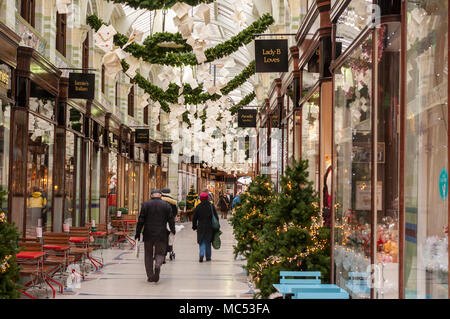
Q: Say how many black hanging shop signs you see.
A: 5